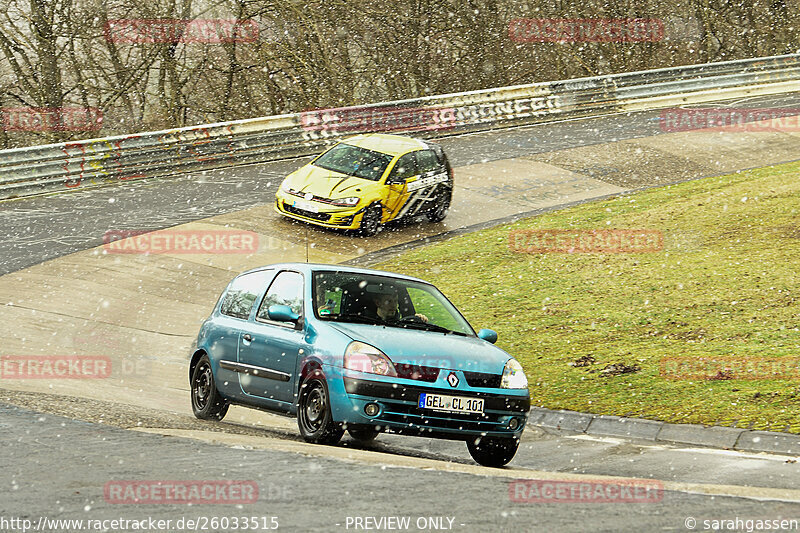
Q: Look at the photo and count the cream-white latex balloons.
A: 0